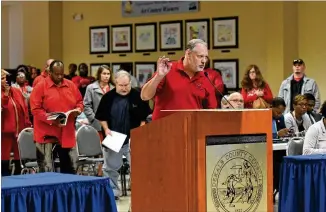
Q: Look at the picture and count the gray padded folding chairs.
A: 3